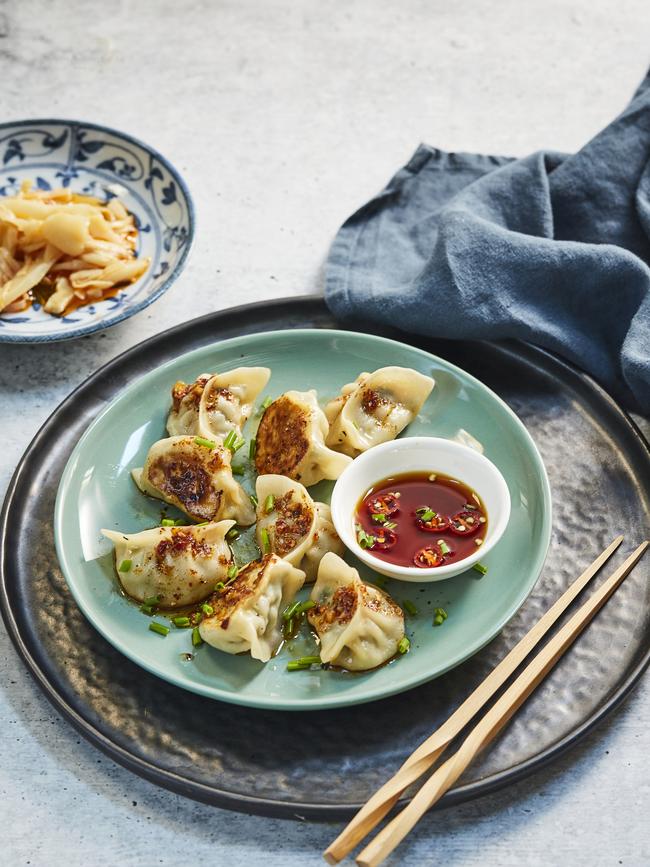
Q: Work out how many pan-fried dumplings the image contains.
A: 8